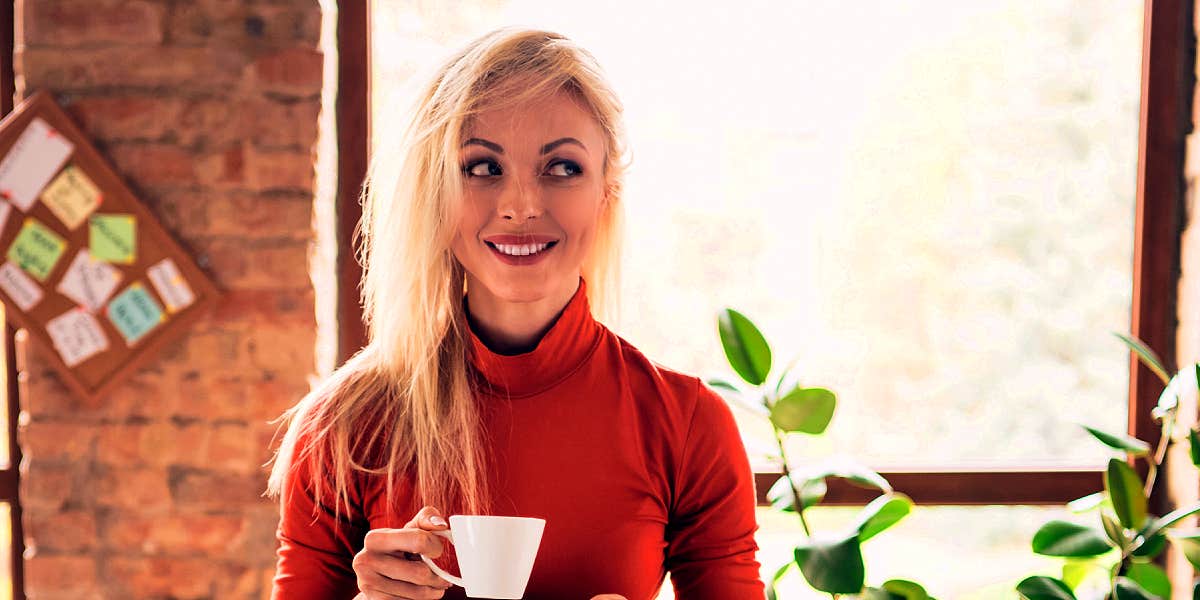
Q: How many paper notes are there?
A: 10